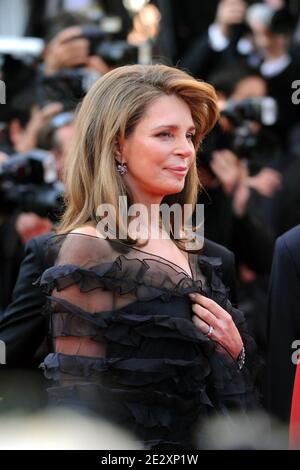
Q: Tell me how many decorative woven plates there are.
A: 0